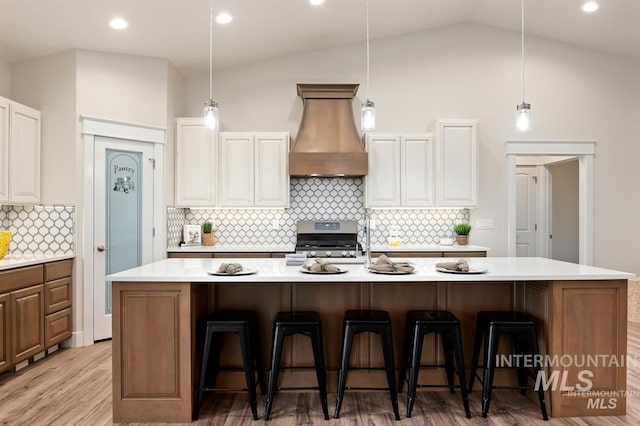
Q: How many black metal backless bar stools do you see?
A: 5